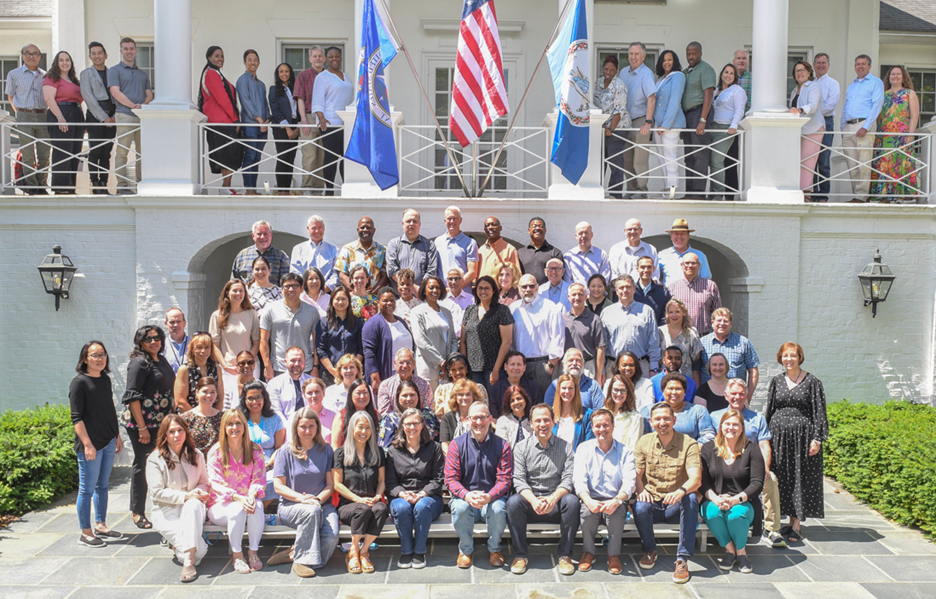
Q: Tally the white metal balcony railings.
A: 5